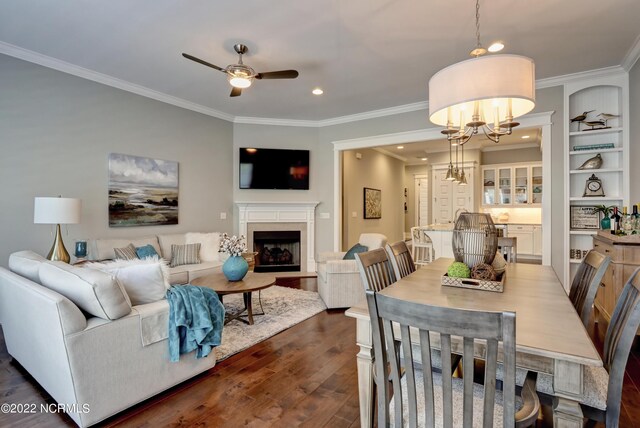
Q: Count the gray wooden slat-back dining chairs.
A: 6